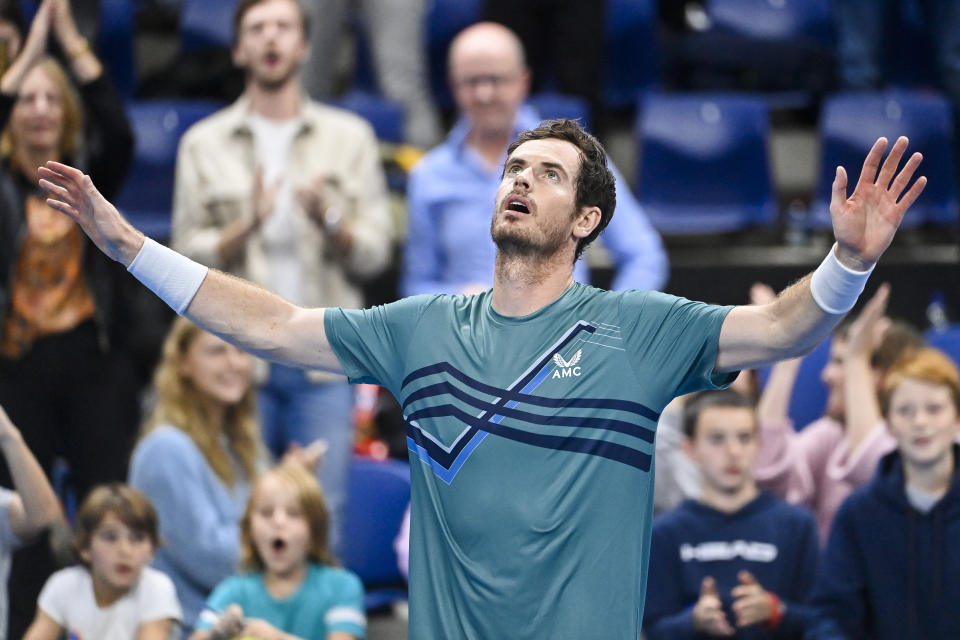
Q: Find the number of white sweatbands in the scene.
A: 2